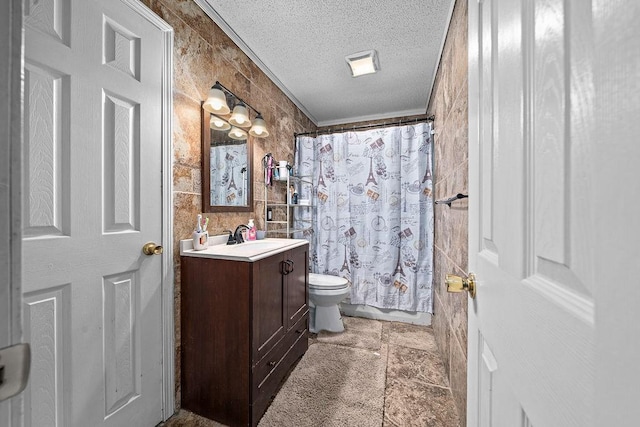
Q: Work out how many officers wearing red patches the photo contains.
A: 0